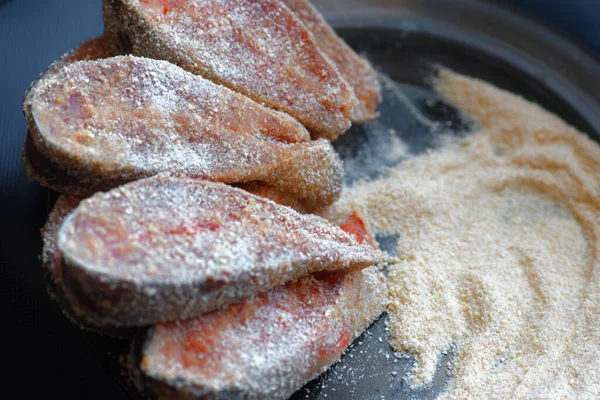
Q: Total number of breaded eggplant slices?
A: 0